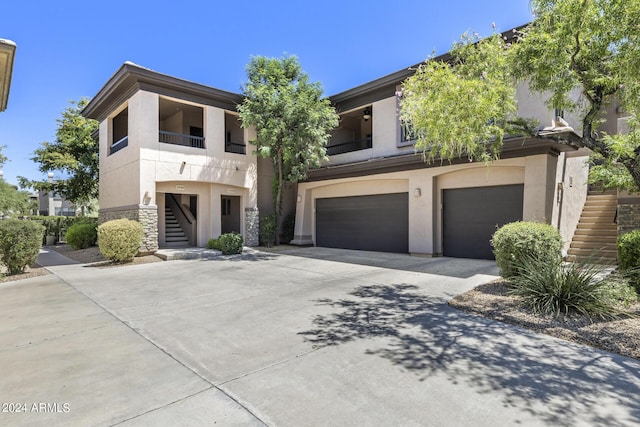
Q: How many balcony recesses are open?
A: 4